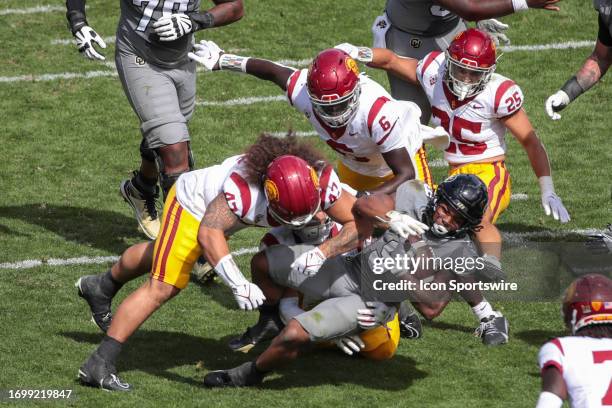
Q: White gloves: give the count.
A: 12